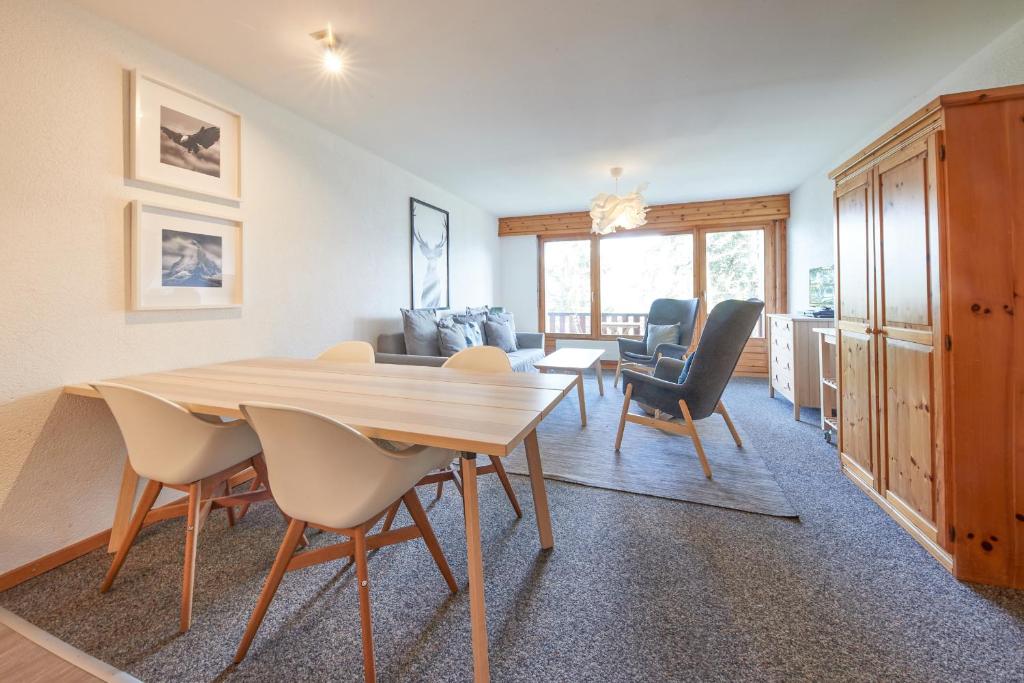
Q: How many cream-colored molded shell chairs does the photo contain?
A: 4